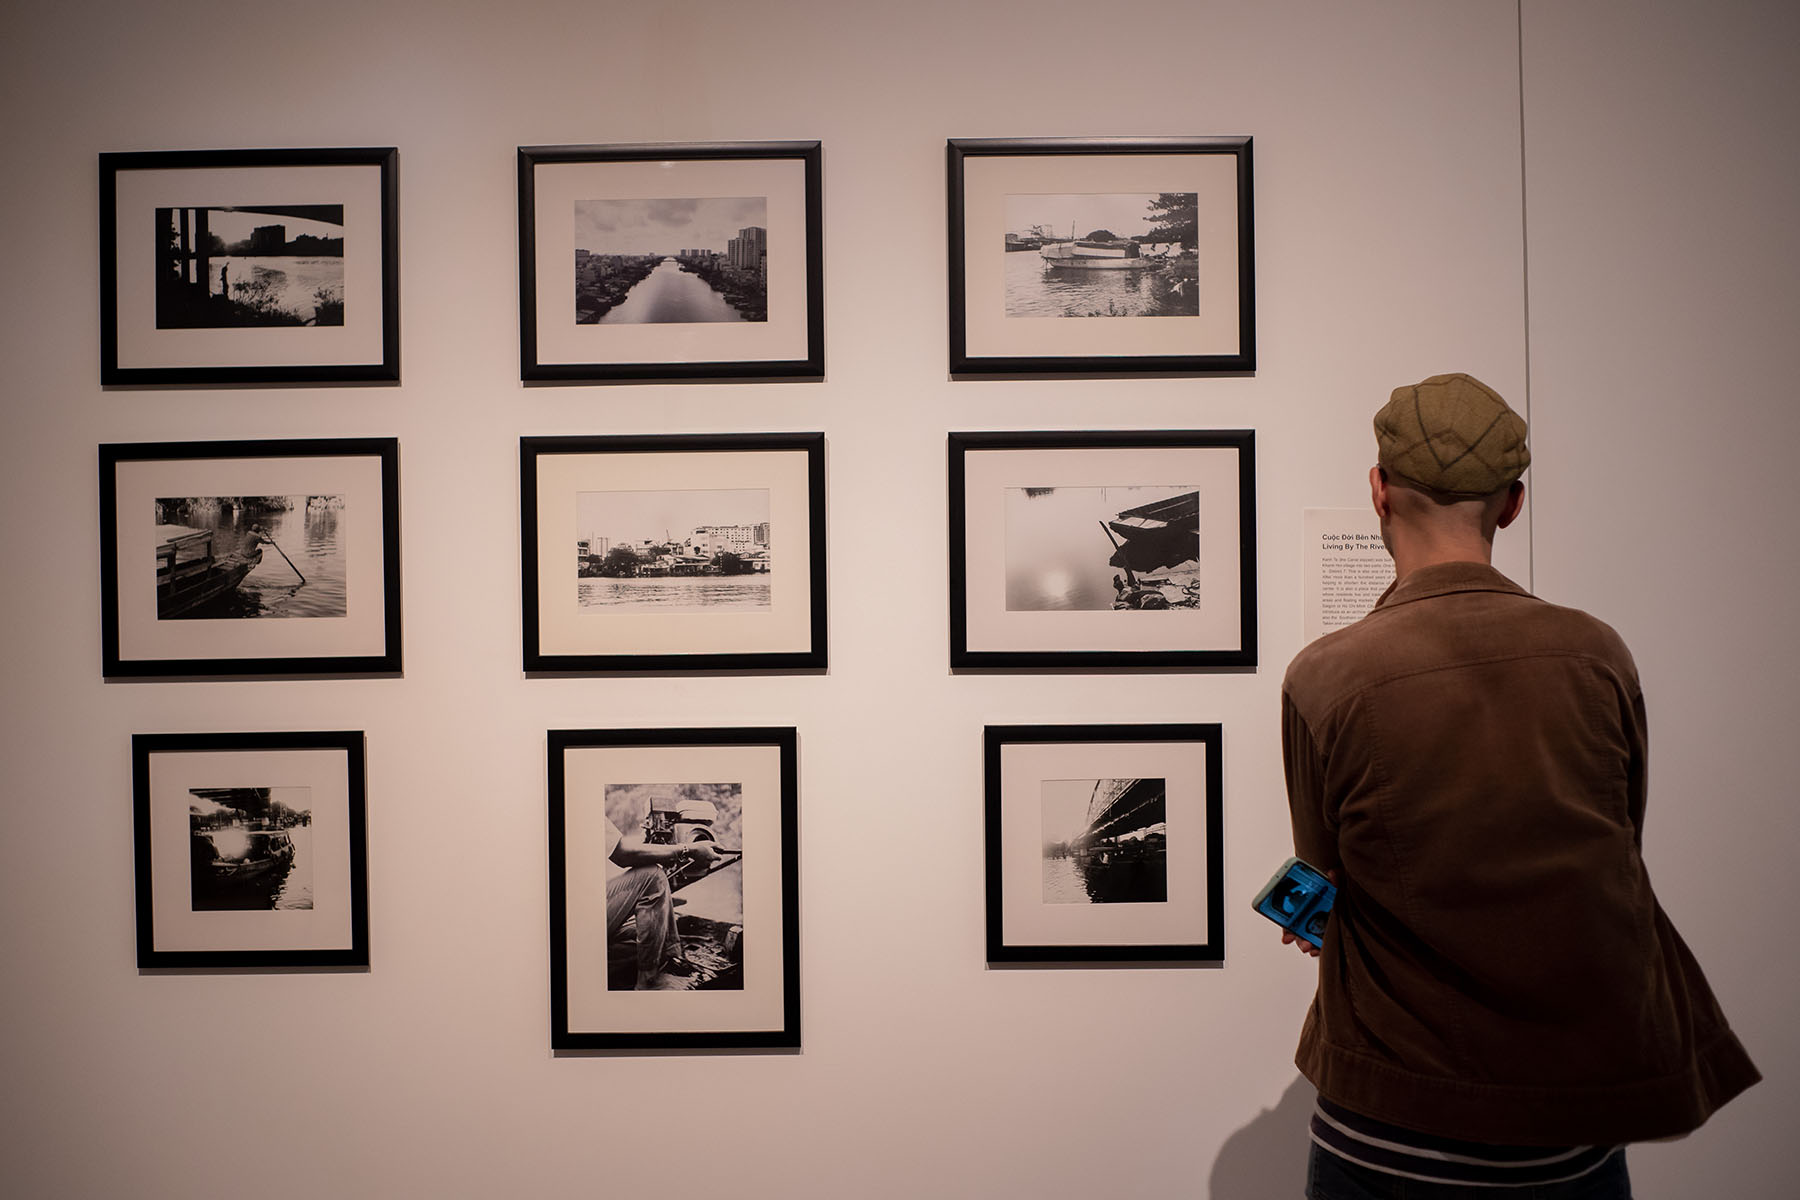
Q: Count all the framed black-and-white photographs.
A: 9